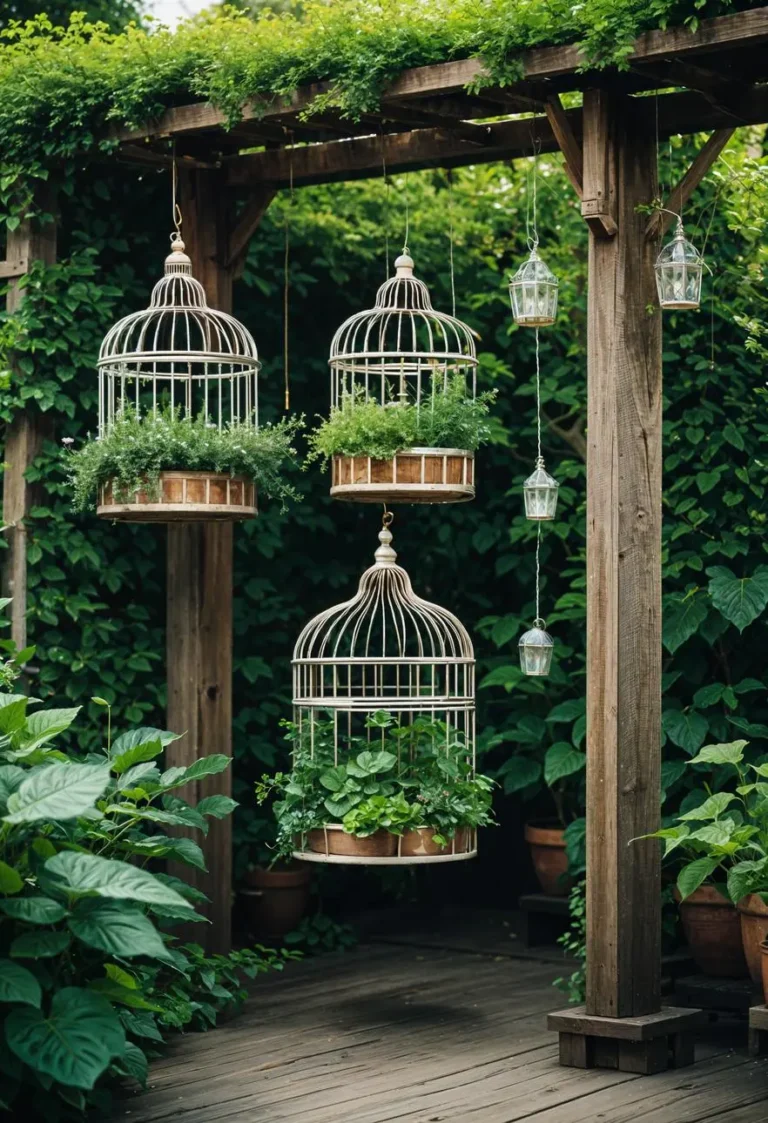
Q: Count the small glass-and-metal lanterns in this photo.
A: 4